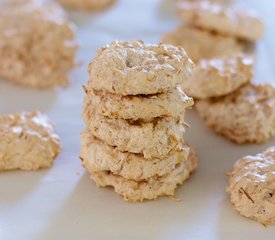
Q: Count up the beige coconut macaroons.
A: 13